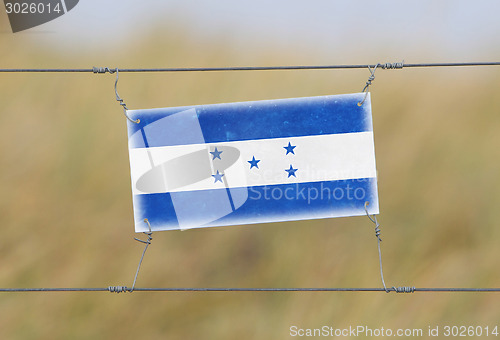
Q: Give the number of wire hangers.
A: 4